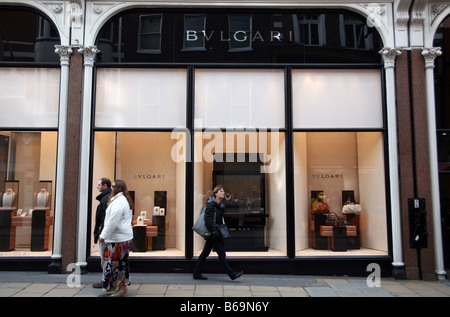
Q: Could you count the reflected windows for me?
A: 5